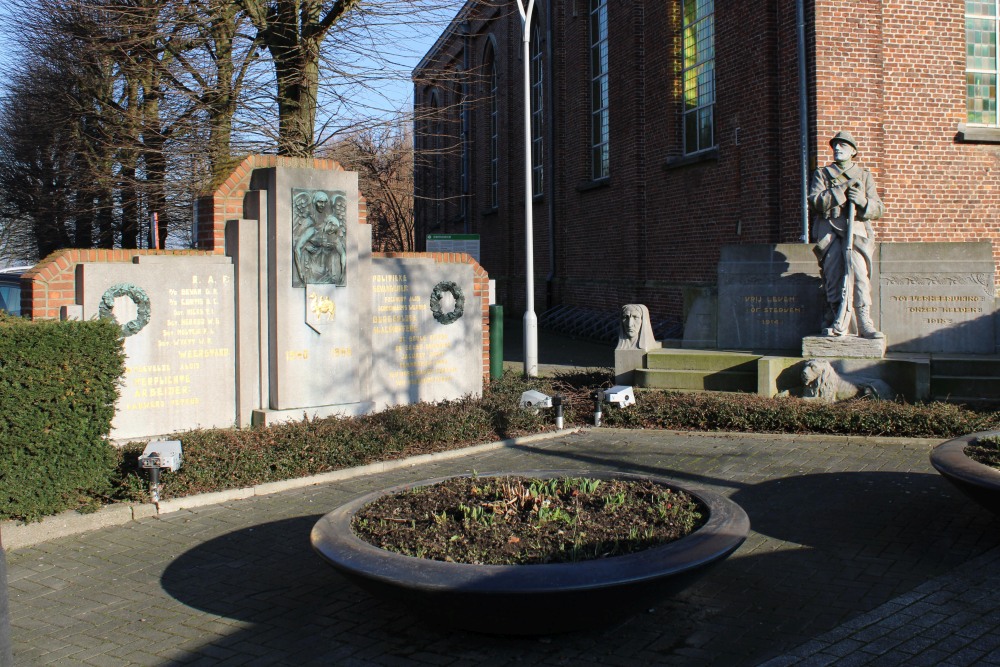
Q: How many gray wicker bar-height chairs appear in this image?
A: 0